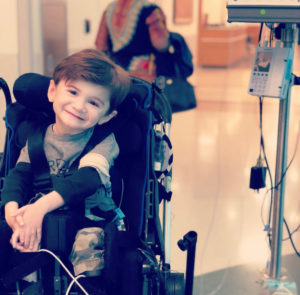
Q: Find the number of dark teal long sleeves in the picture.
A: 2